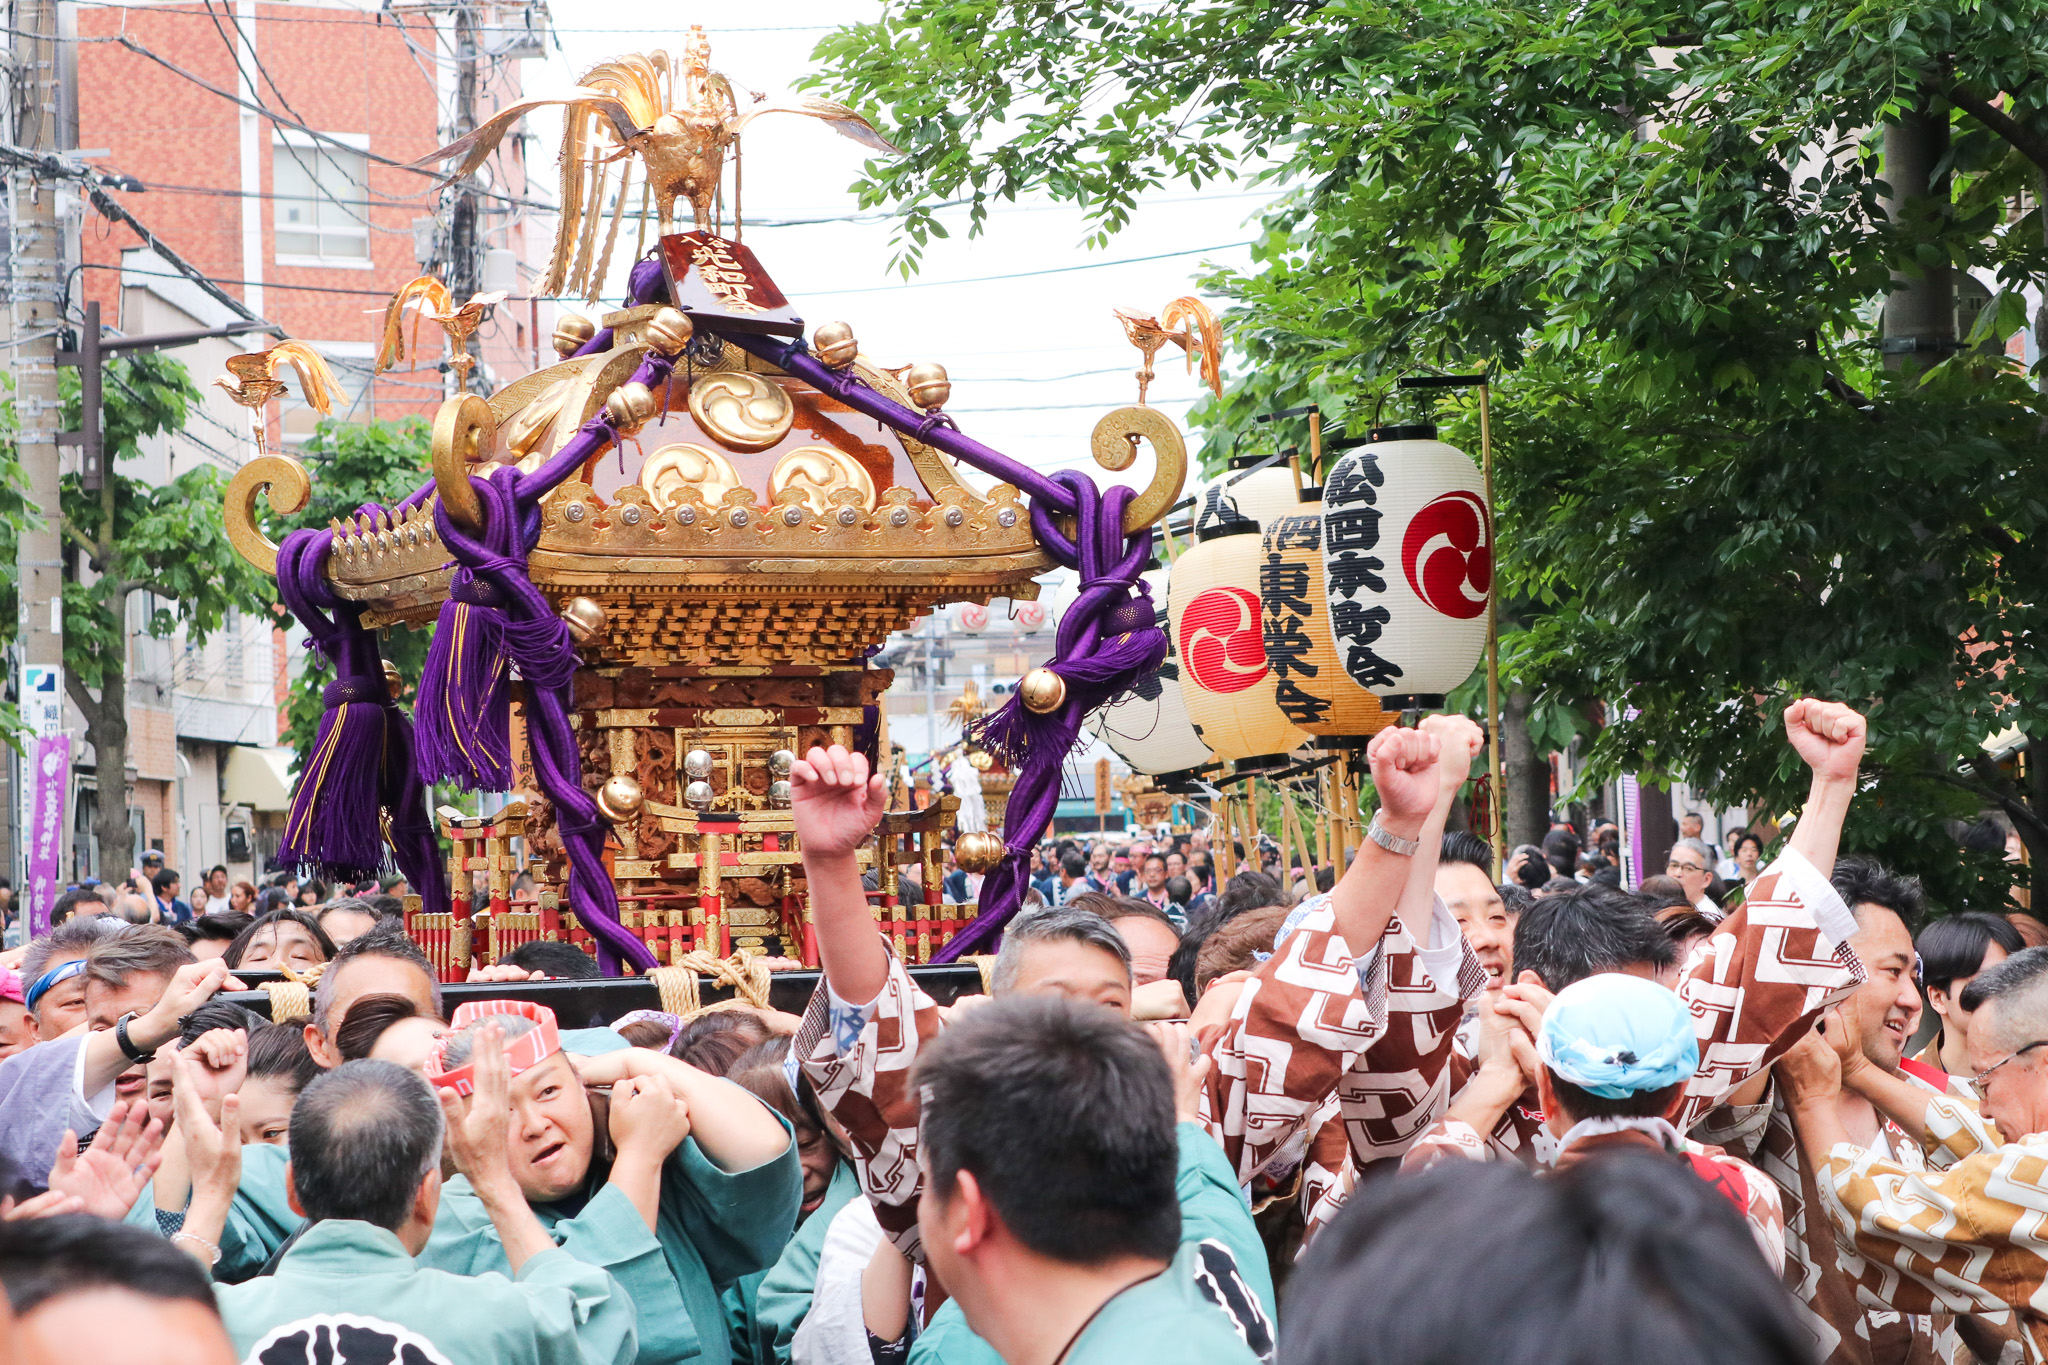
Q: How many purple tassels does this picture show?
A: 3